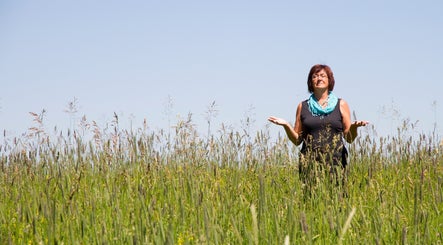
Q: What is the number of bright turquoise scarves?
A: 1